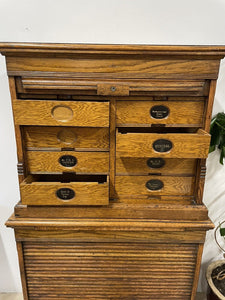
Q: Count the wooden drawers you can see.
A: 8